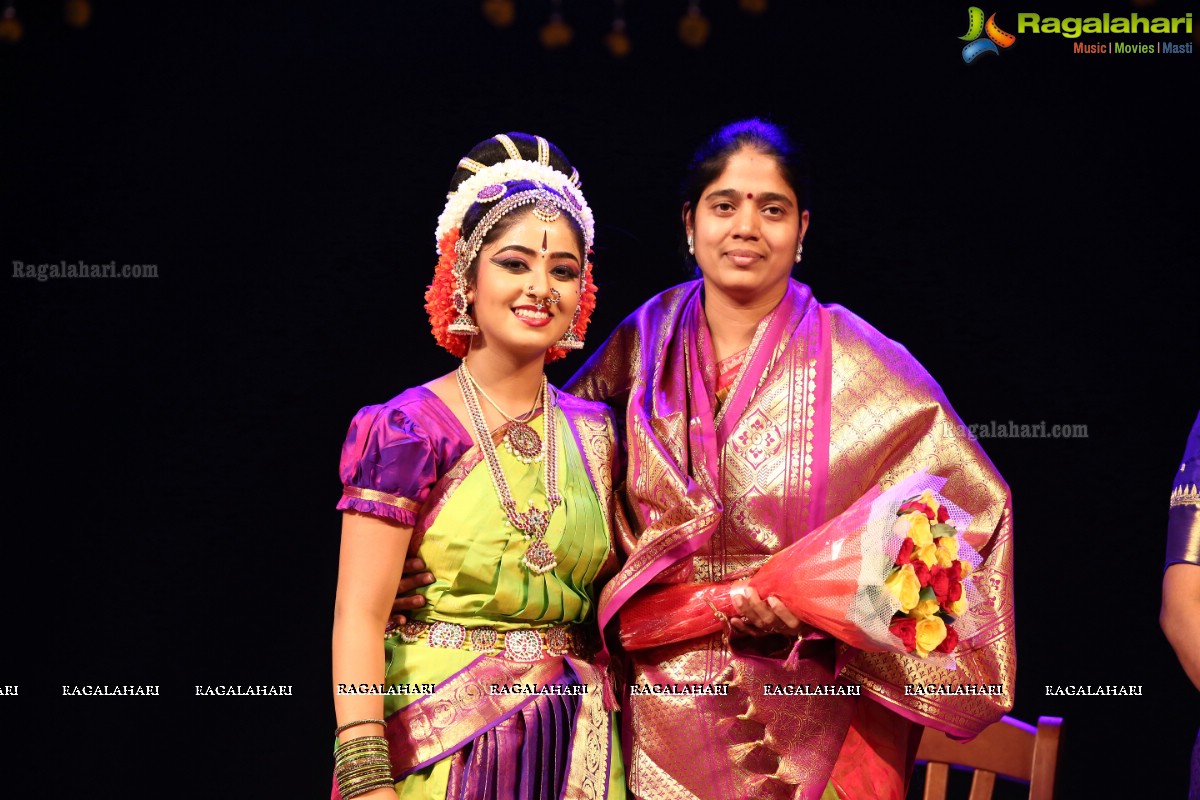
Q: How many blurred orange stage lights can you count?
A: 7